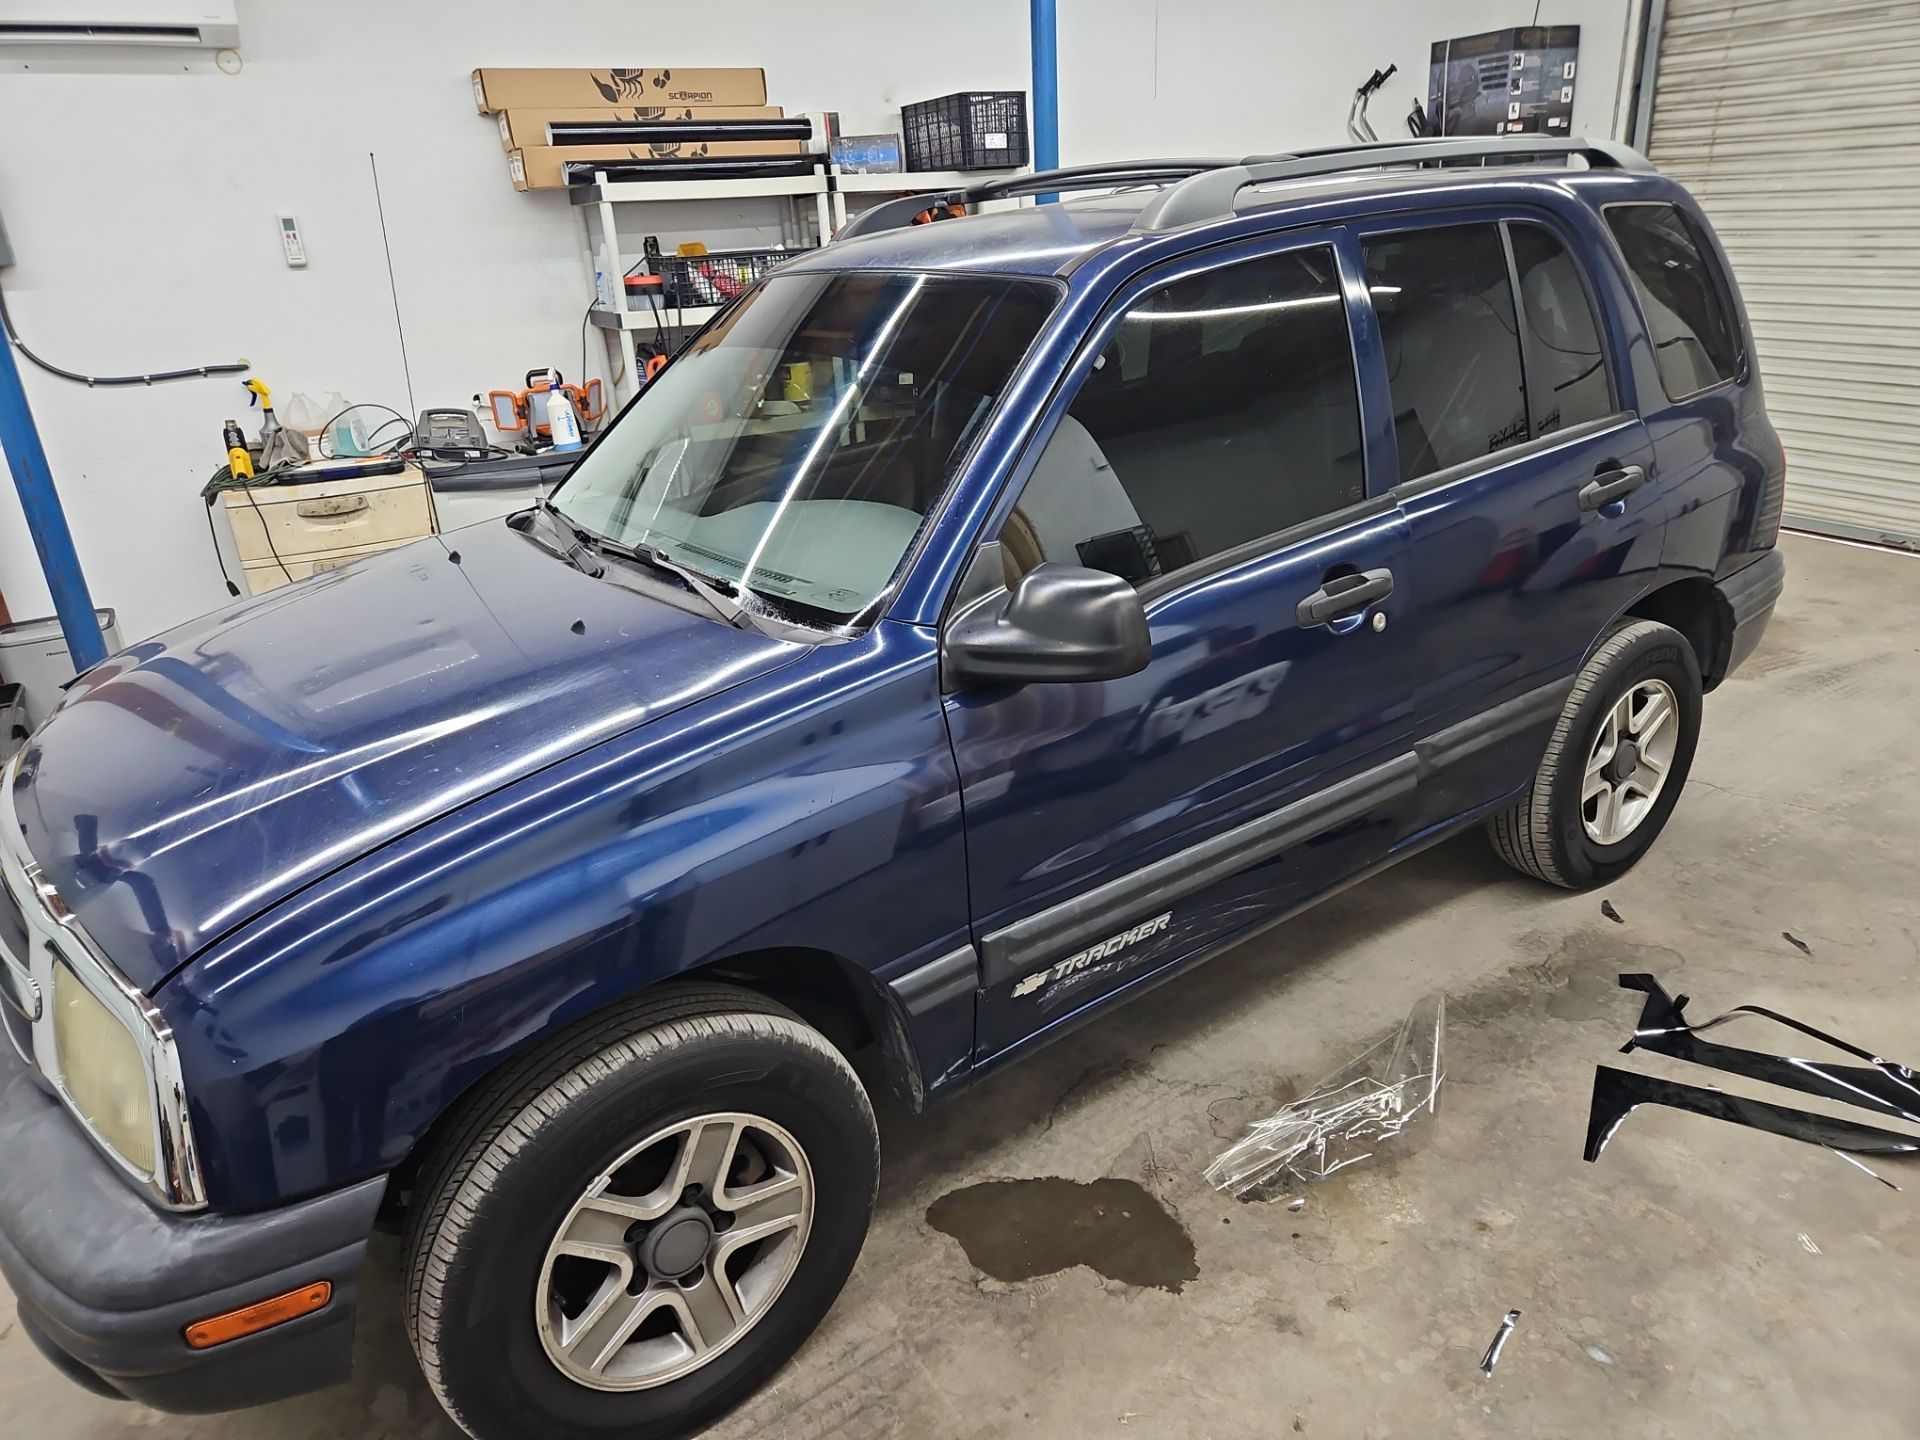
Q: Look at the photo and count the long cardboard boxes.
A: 3